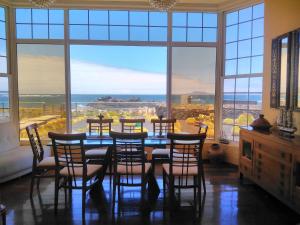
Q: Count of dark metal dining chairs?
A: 8